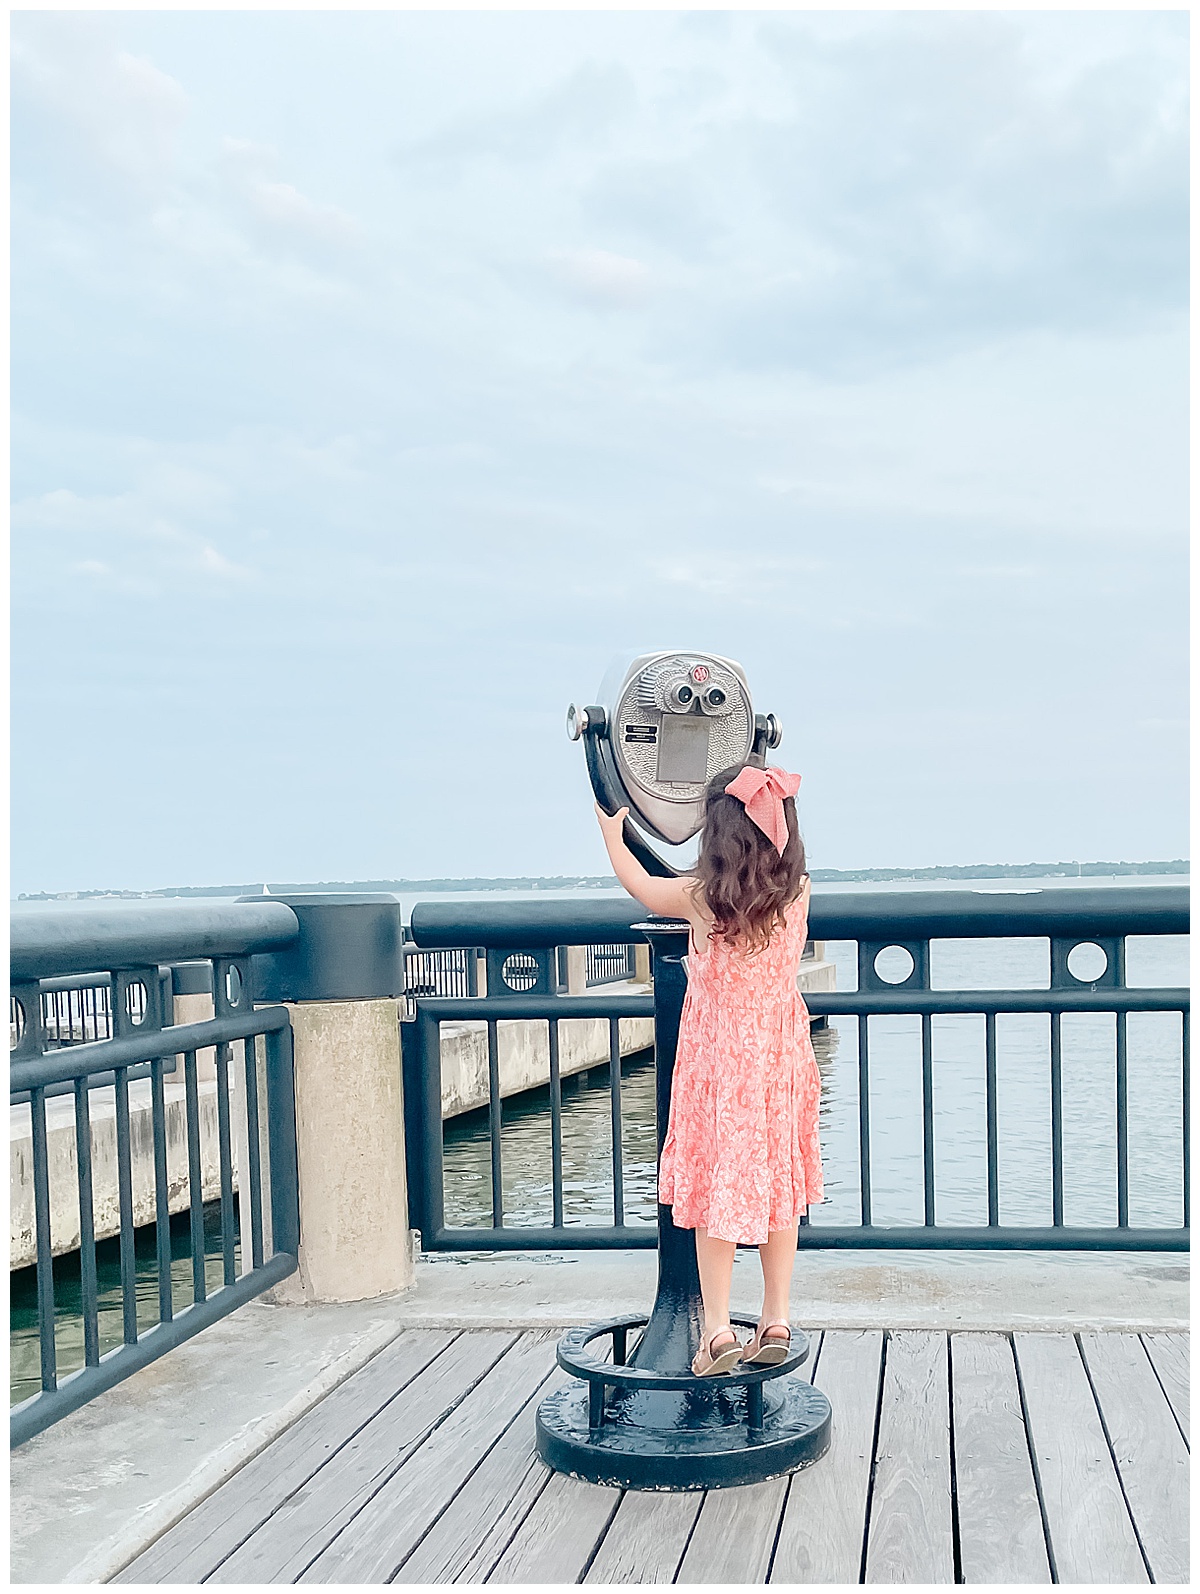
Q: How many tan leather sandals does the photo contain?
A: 2